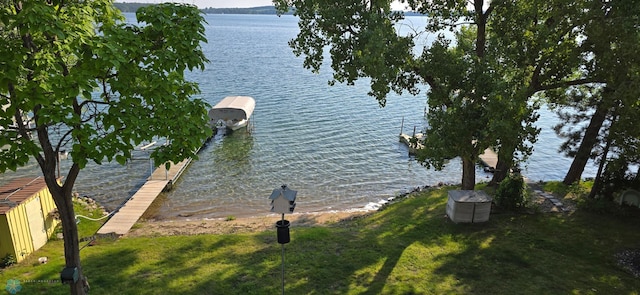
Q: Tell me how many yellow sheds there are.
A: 1